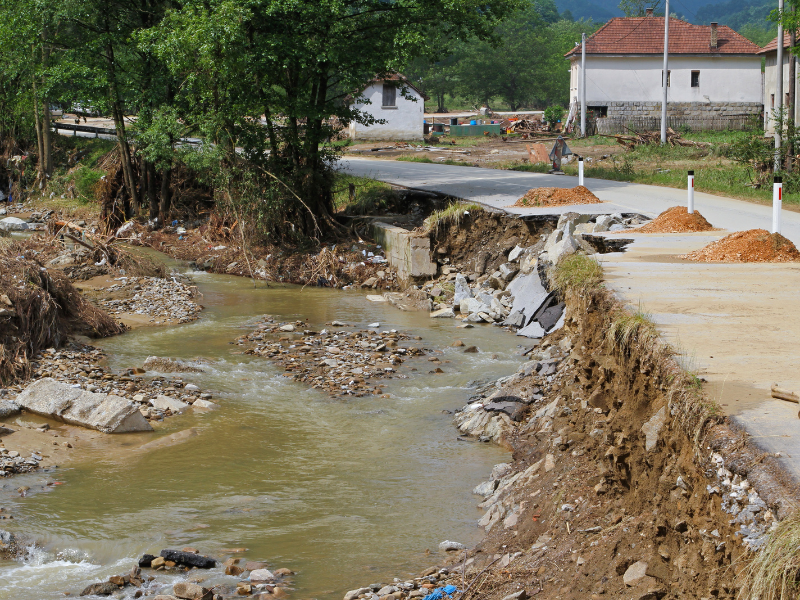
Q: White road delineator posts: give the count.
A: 3